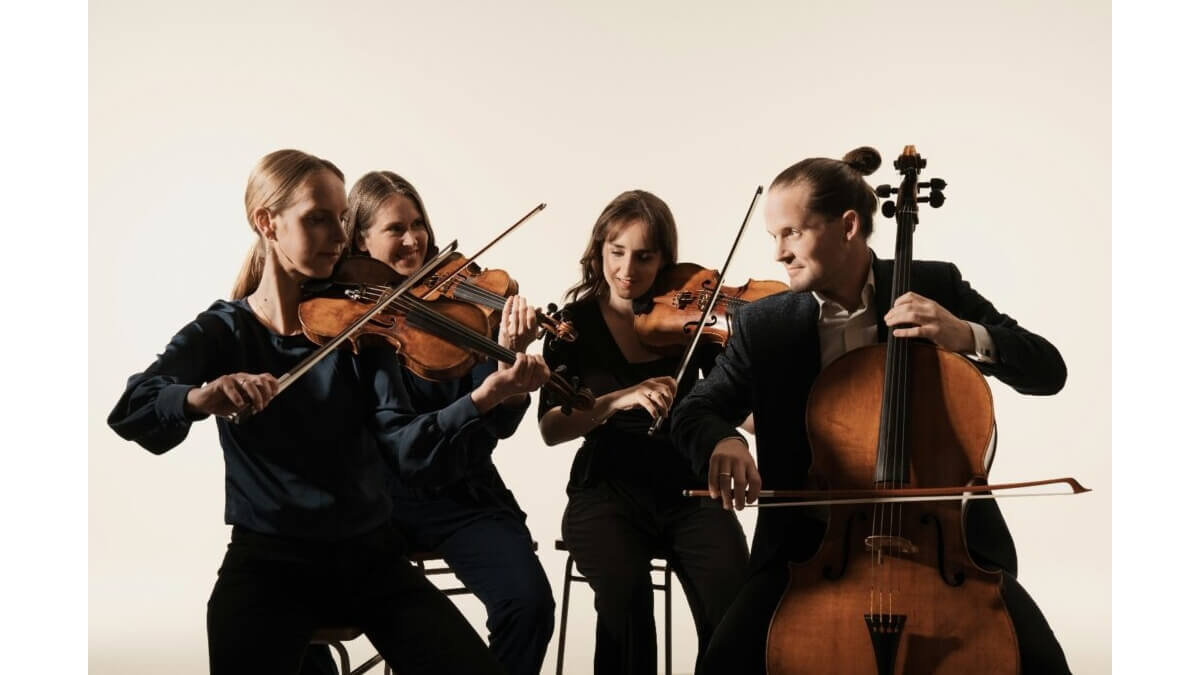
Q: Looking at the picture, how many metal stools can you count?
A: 3